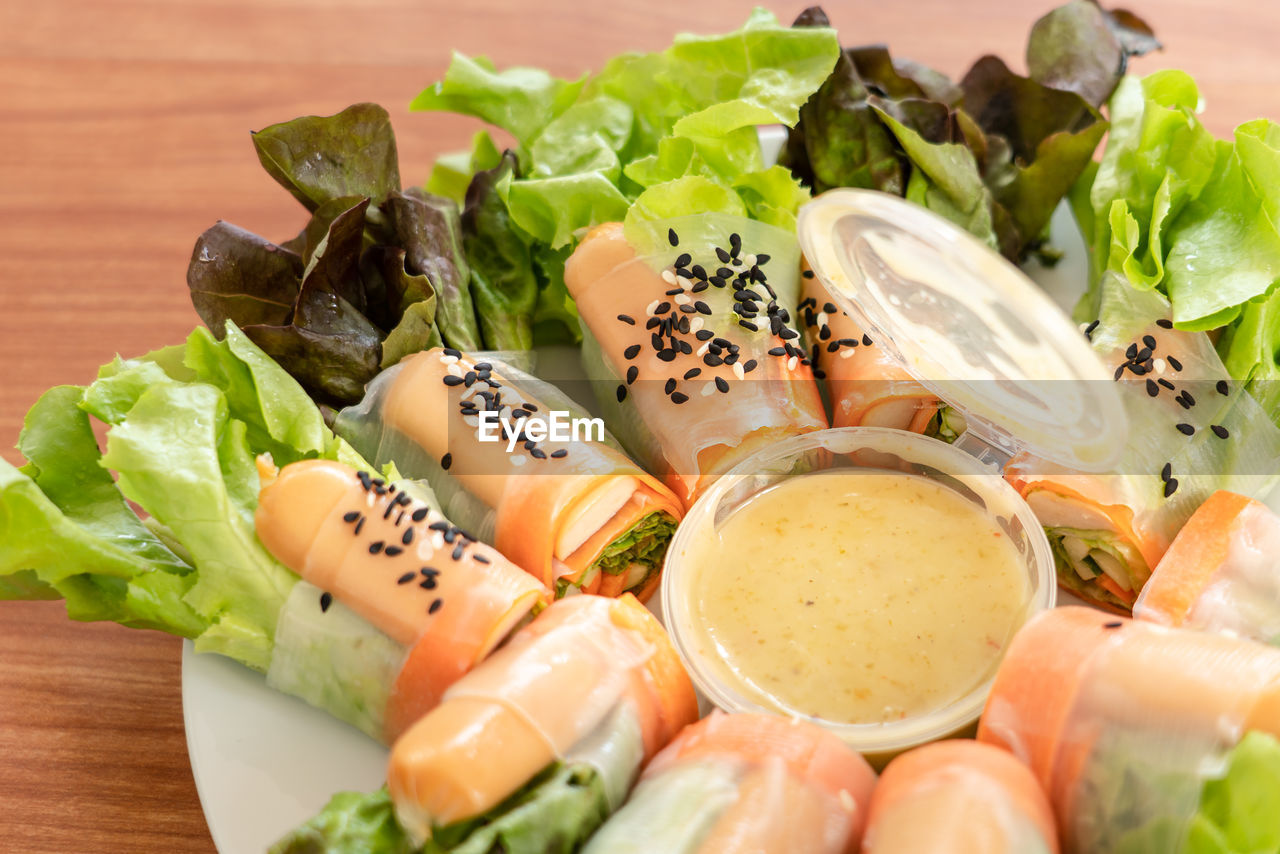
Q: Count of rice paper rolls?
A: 10